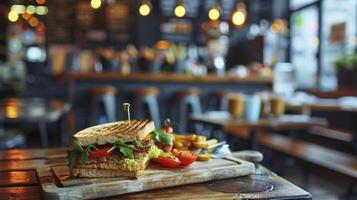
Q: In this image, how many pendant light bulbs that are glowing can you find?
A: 5